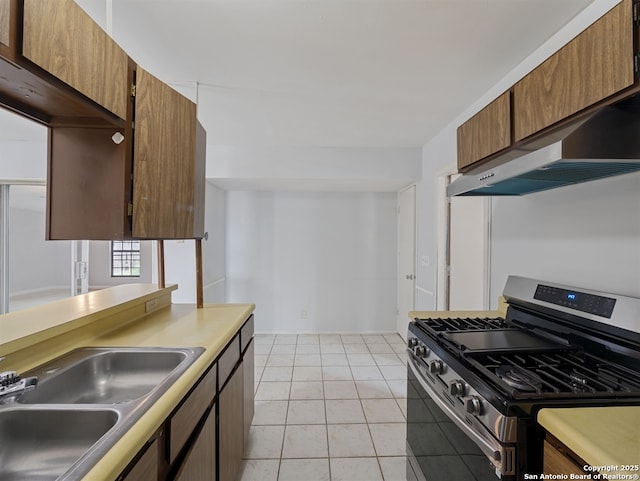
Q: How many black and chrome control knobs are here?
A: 5